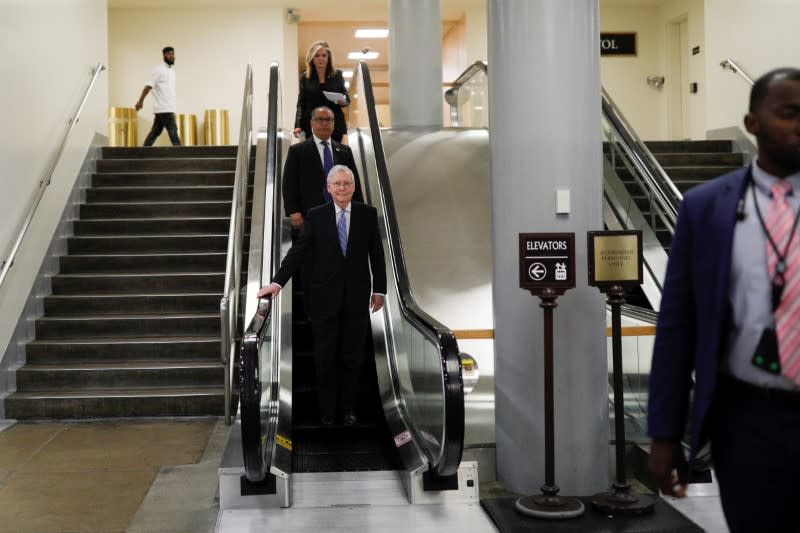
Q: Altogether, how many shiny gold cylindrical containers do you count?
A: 3